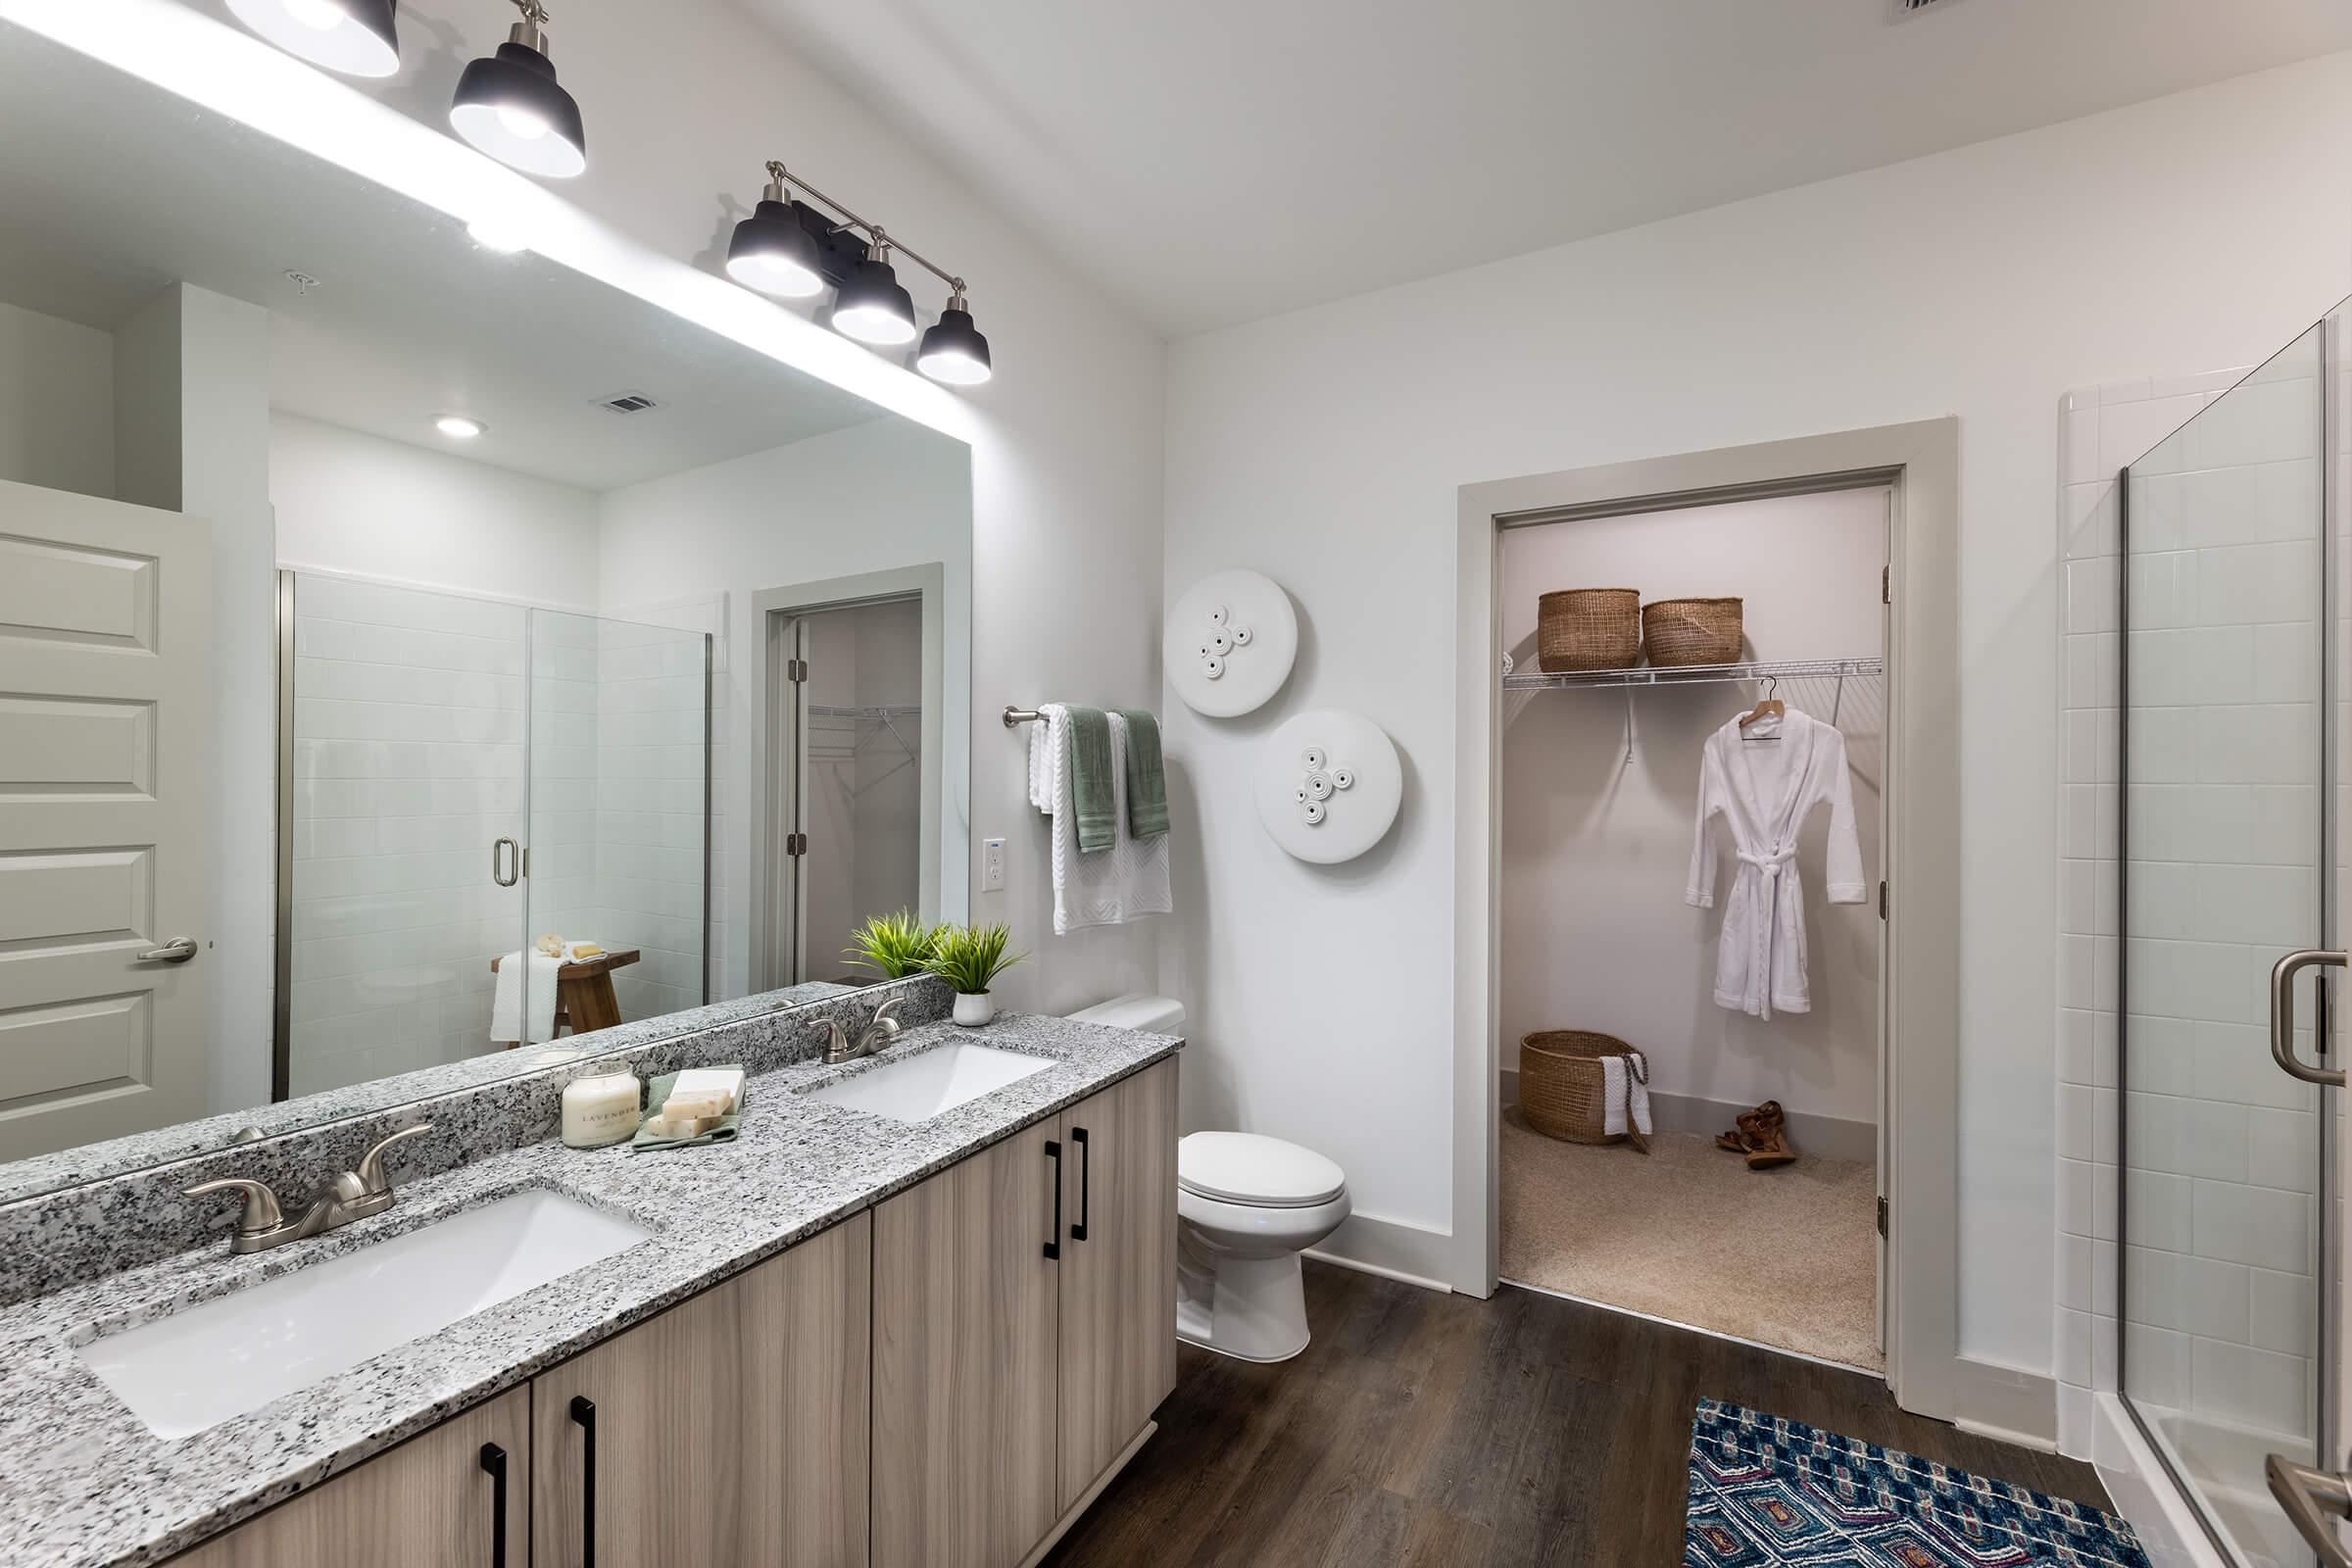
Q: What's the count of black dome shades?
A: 5